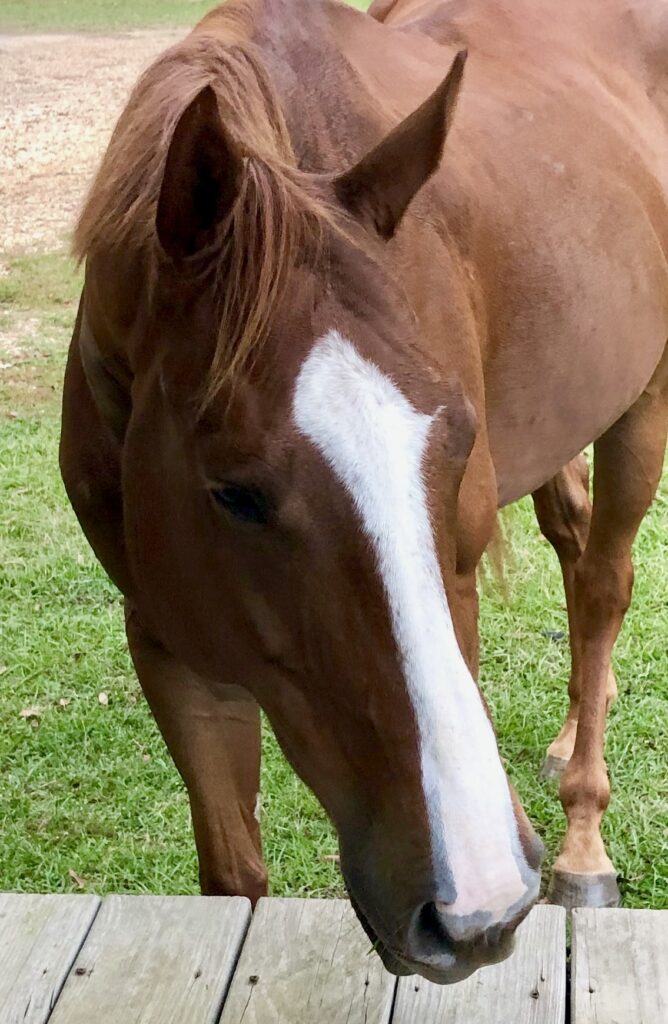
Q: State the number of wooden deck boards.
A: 5